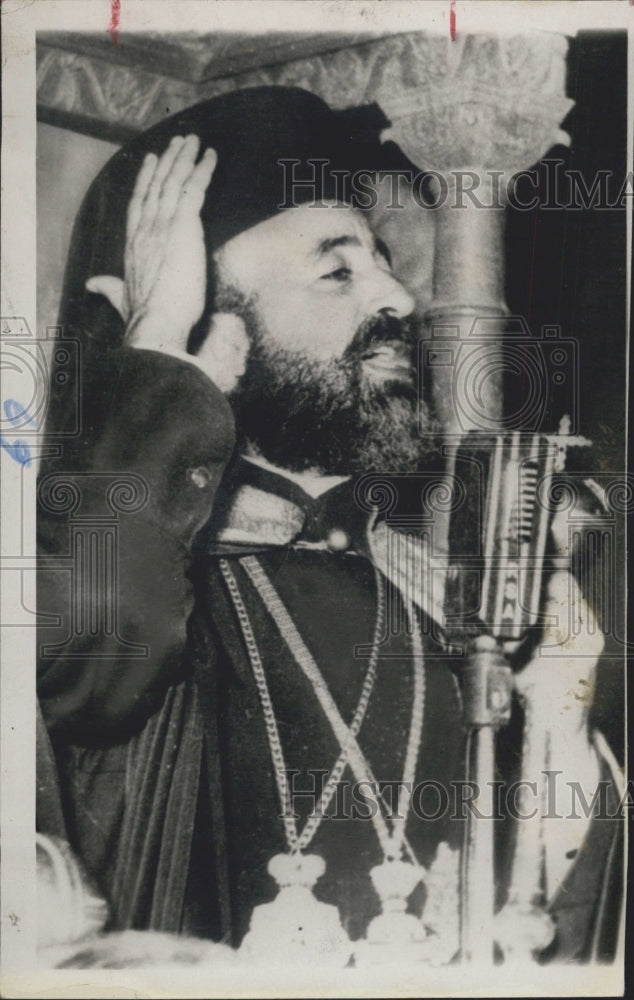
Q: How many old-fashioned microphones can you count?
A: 1